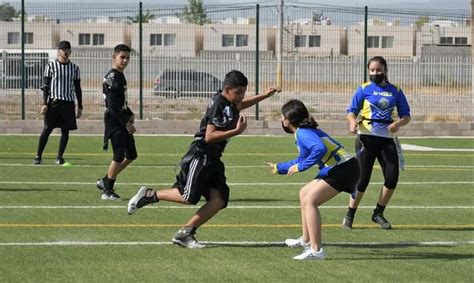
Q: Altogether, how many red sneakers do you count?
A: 0